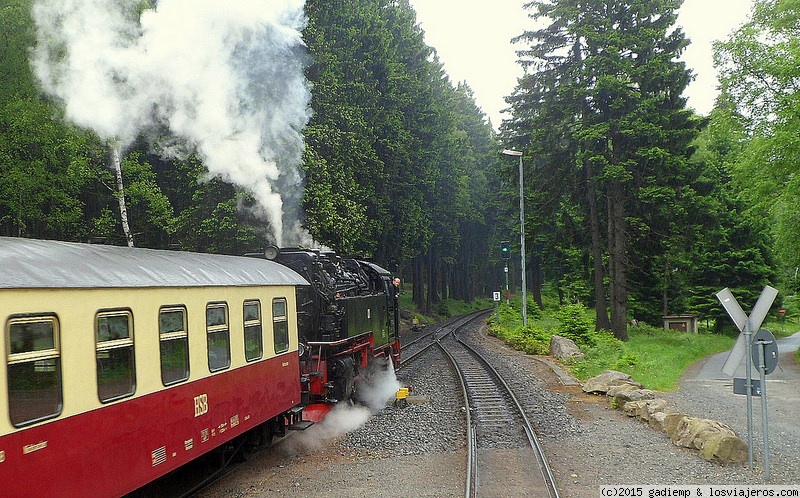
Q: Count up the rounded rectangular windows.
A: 6